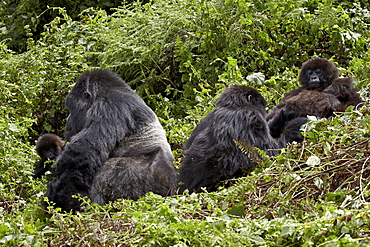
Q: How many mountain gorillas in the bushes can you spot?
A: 4